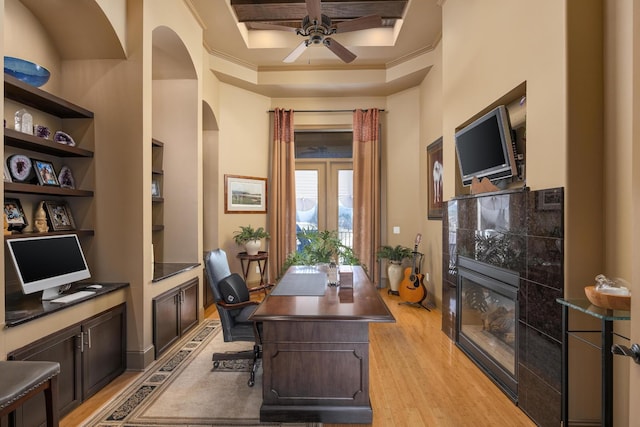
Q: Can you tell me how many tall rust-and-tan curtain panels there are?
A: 2